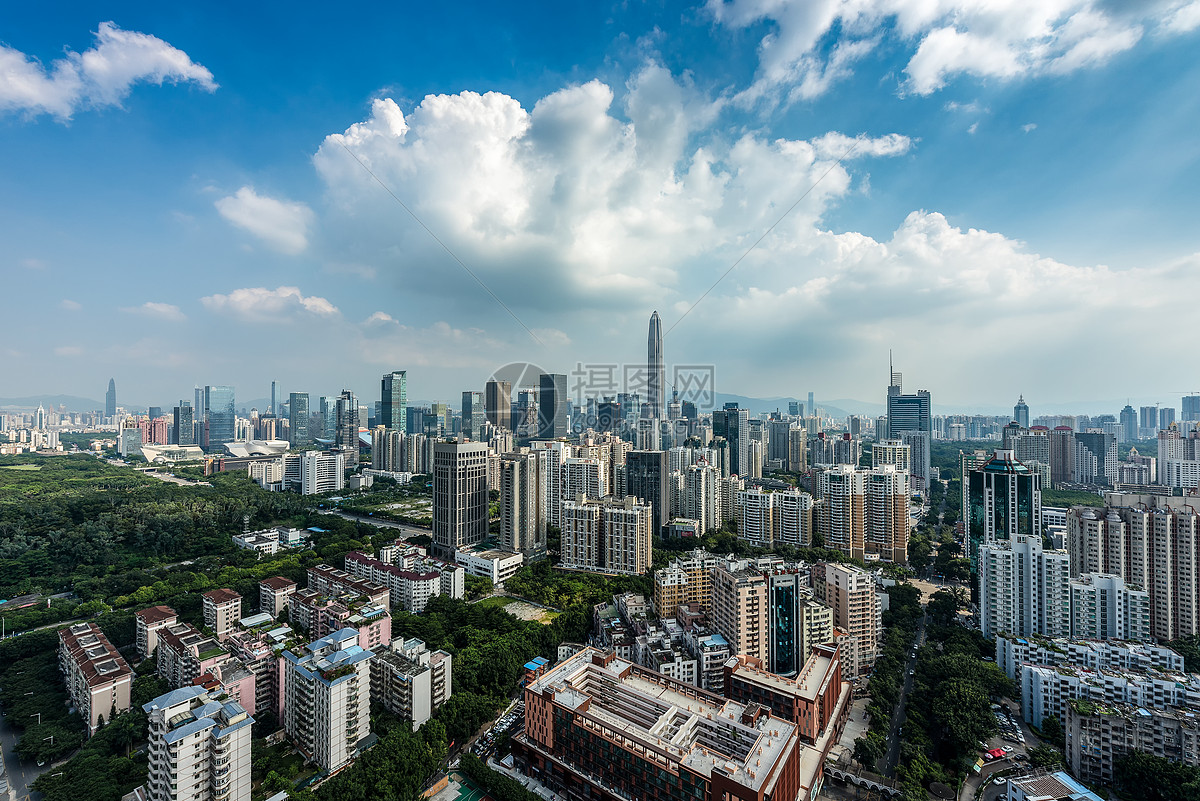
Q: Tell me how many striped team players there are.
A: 0